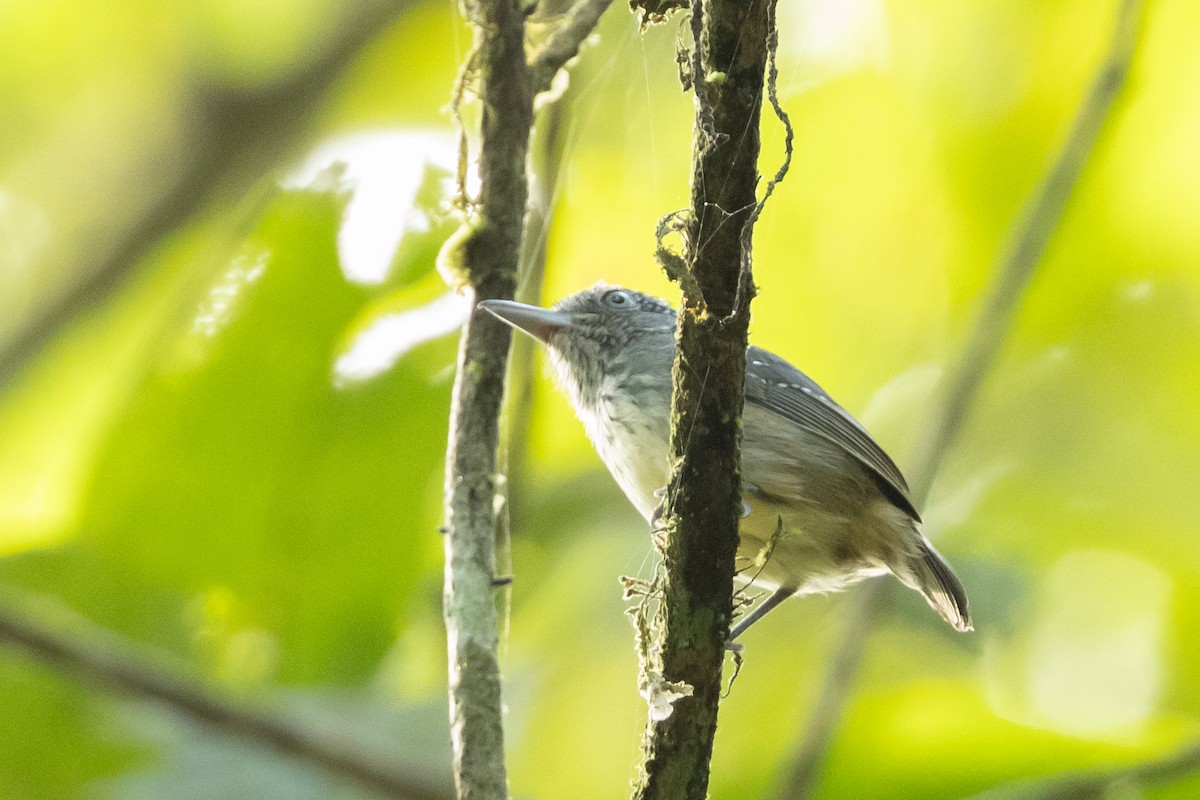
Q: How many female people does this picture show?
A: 0